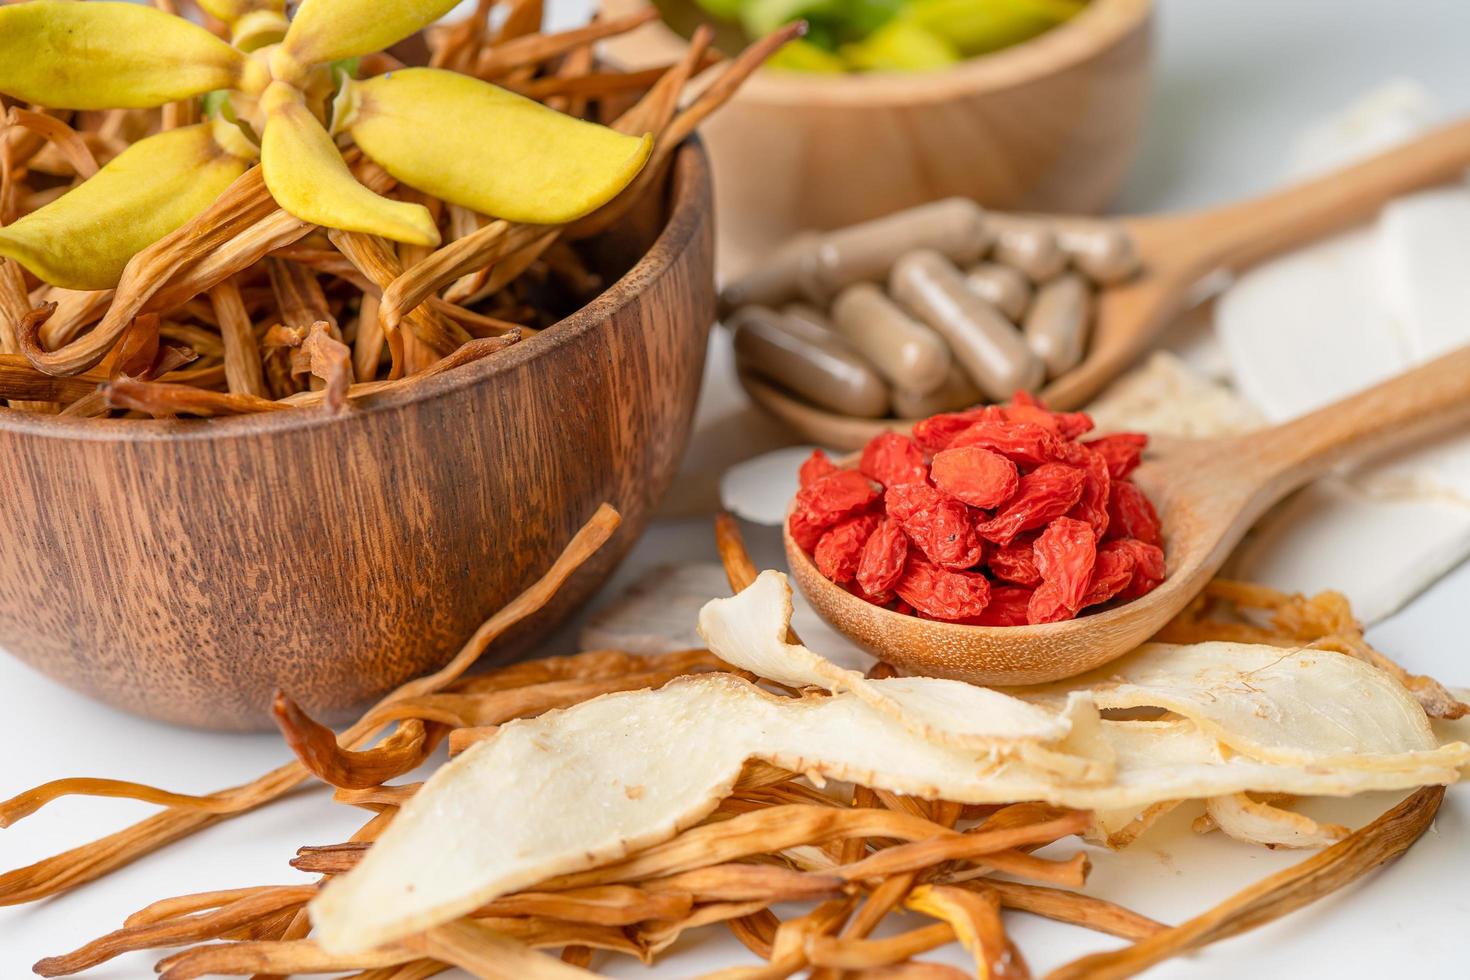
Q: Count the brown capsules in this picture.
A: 11